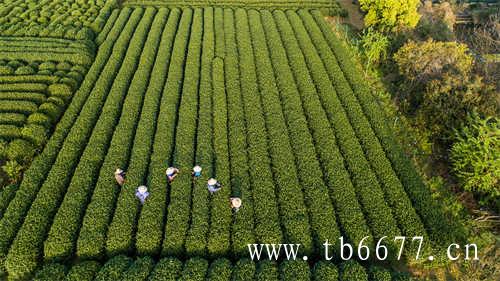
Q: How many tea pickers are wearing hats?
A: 6